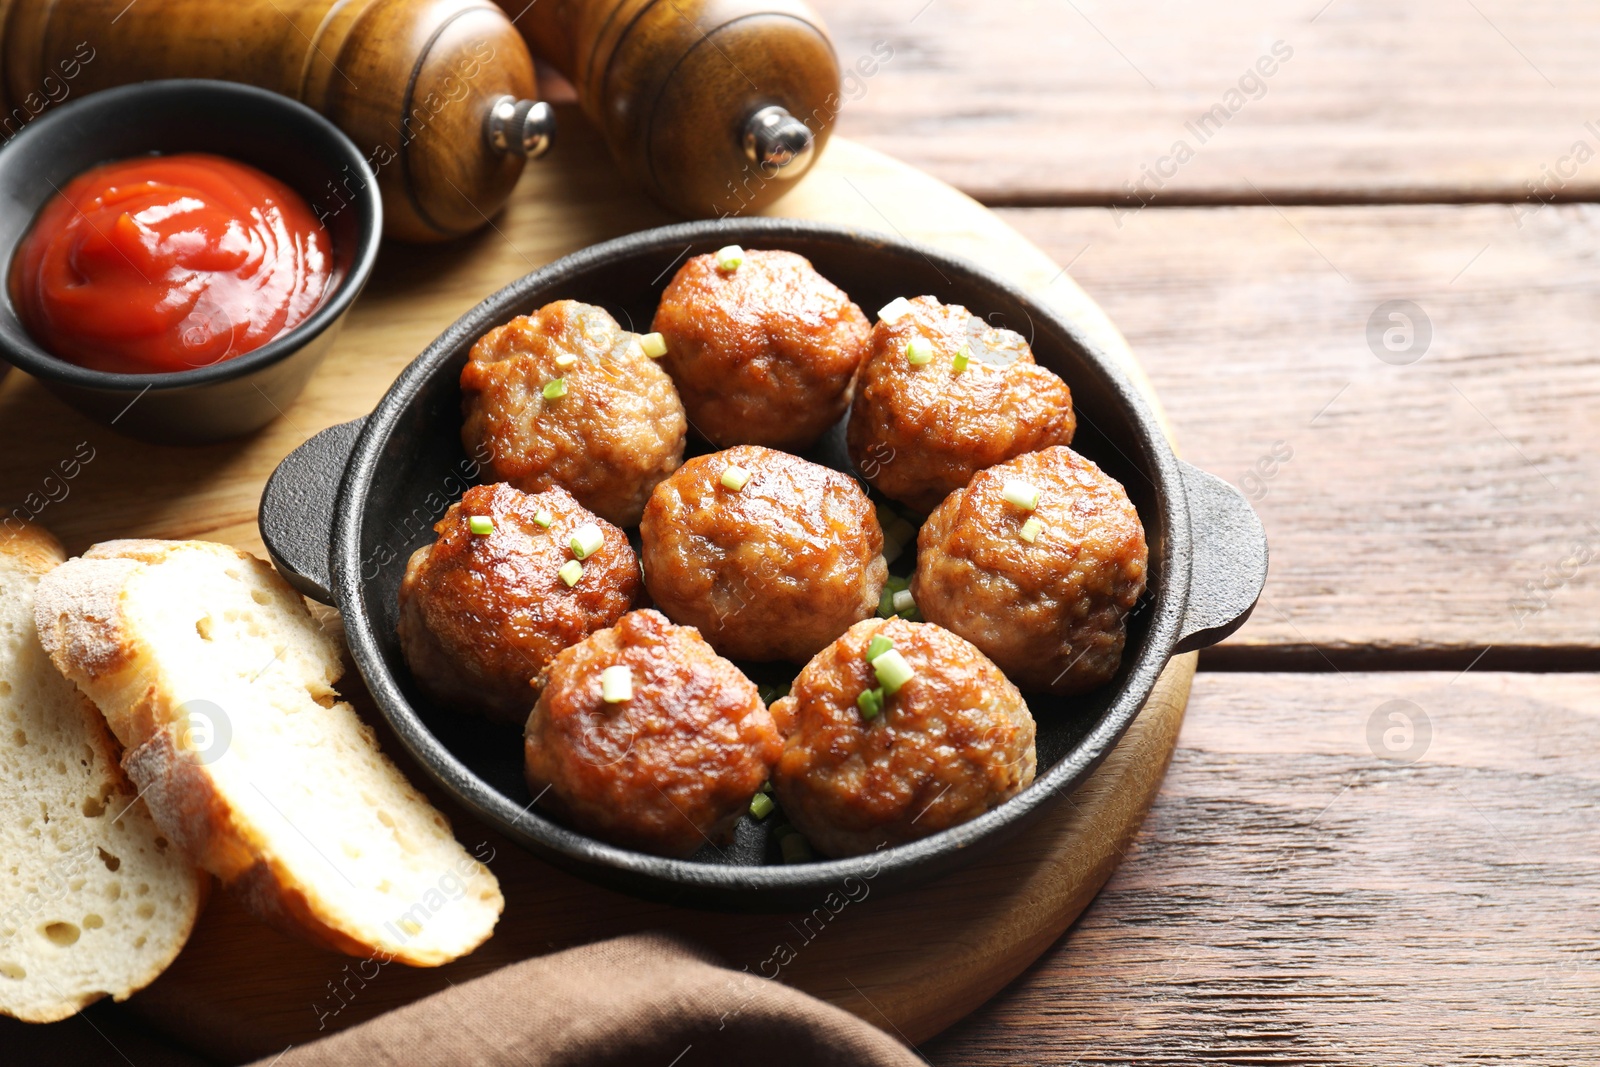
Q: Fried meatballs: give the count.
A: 8